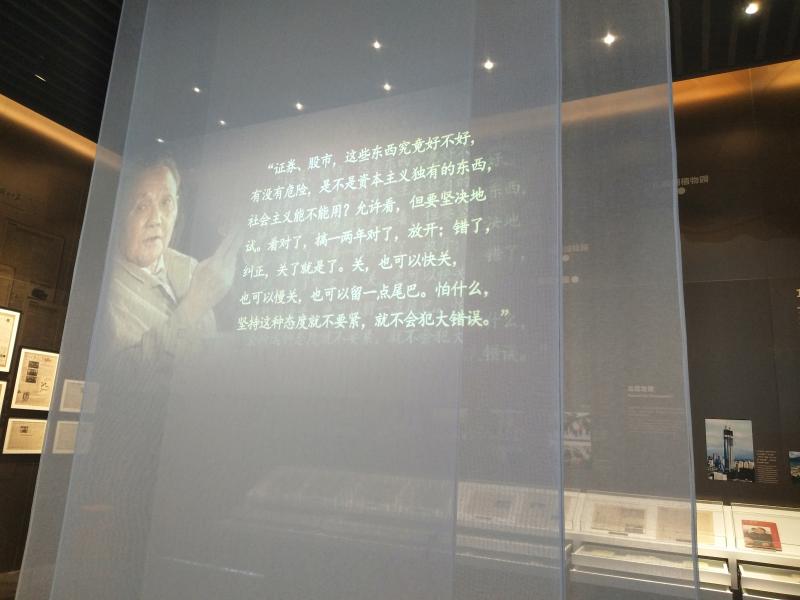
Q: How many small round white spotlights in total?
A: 9